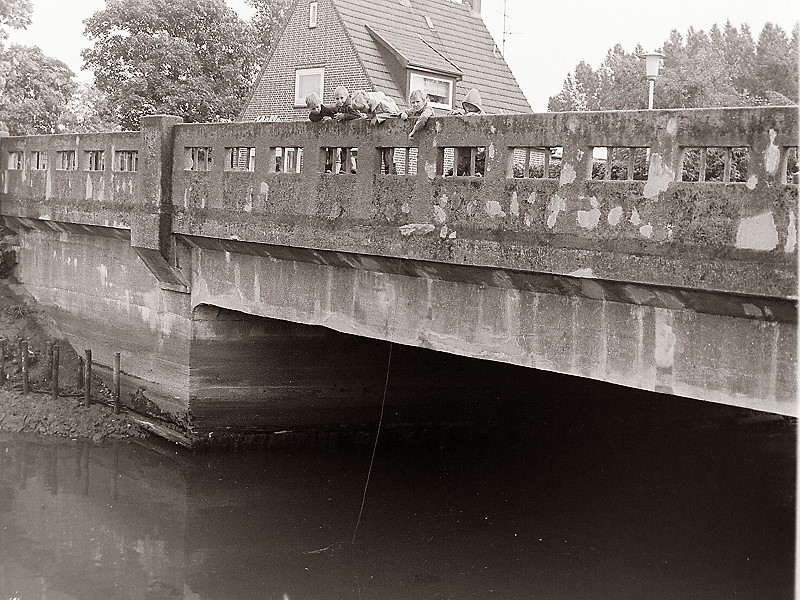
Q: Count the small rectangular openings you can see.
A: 15